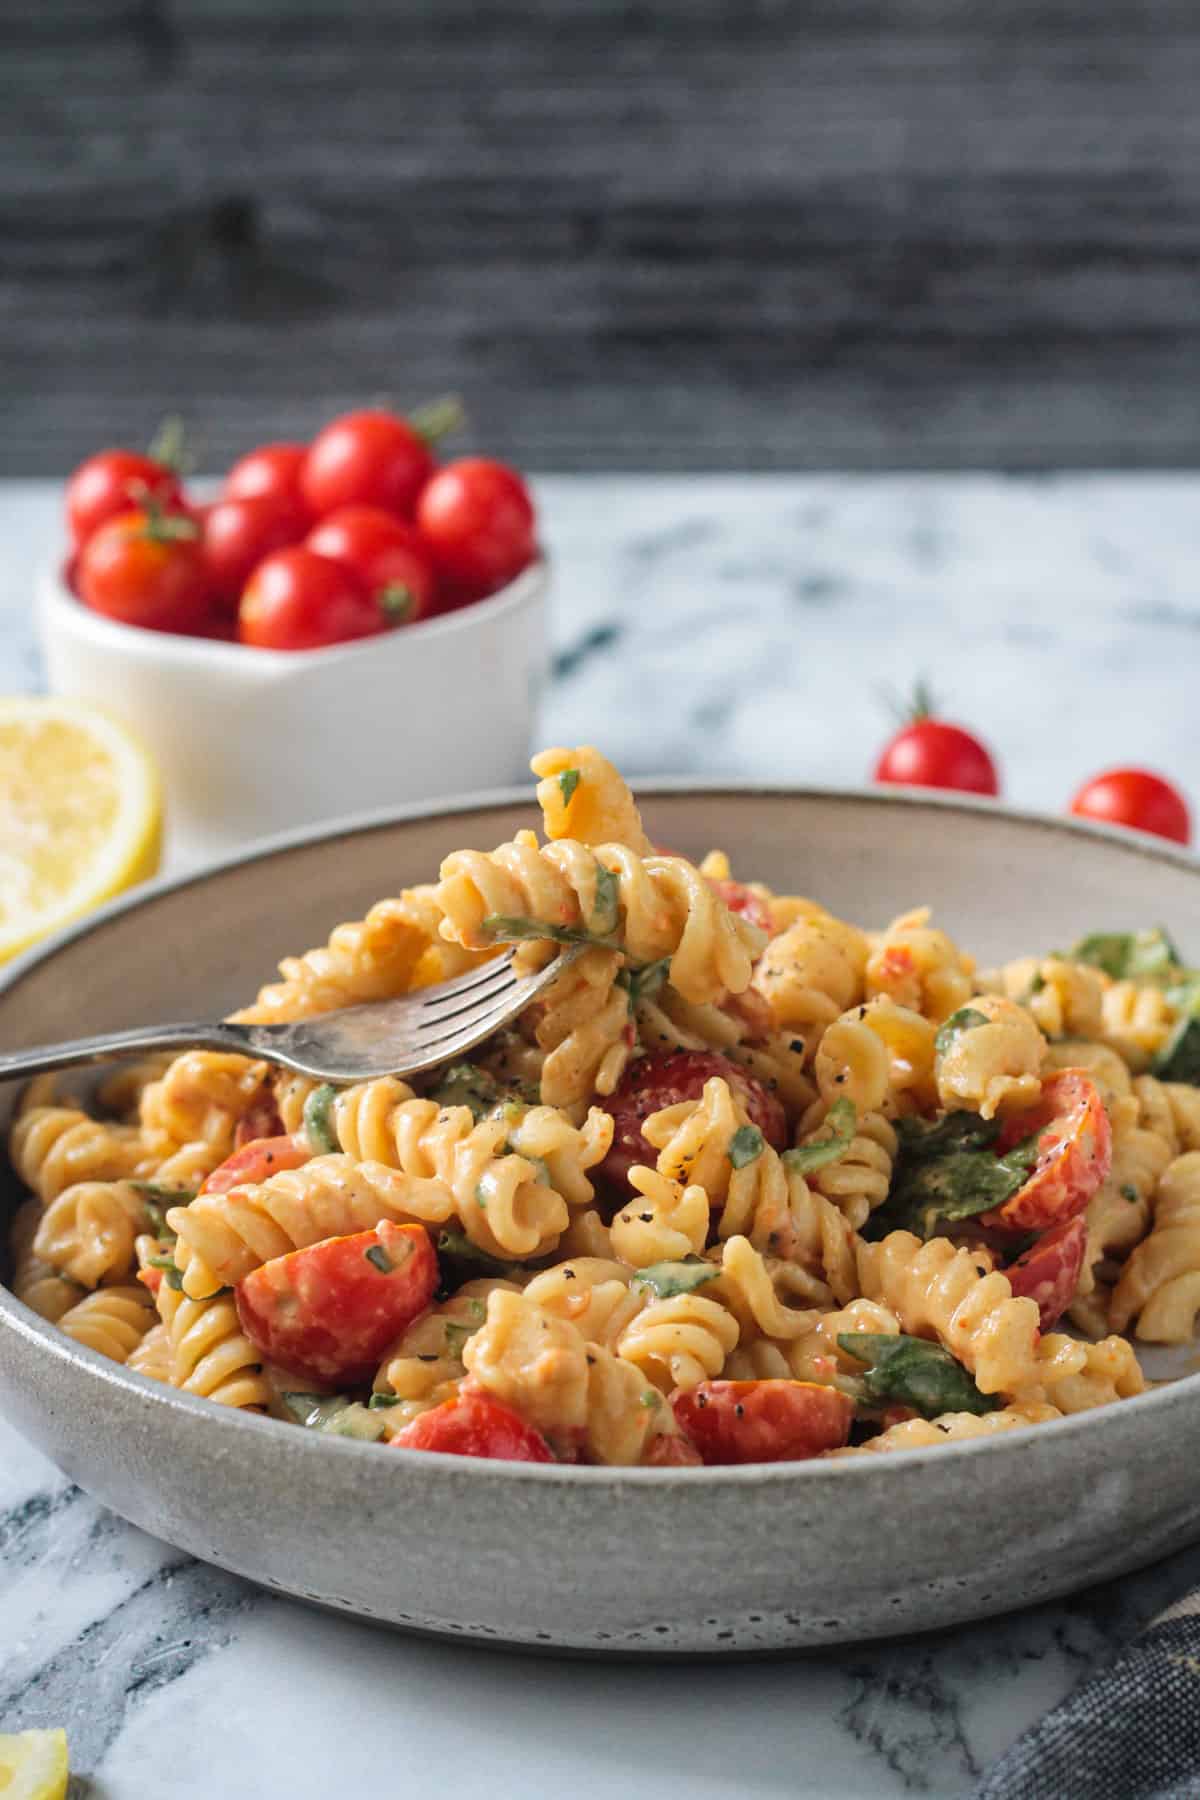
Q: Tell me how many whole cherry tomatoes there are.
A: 10